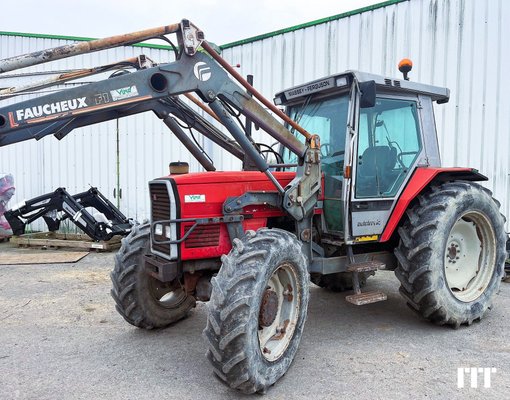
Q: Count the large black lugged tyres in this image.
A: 4